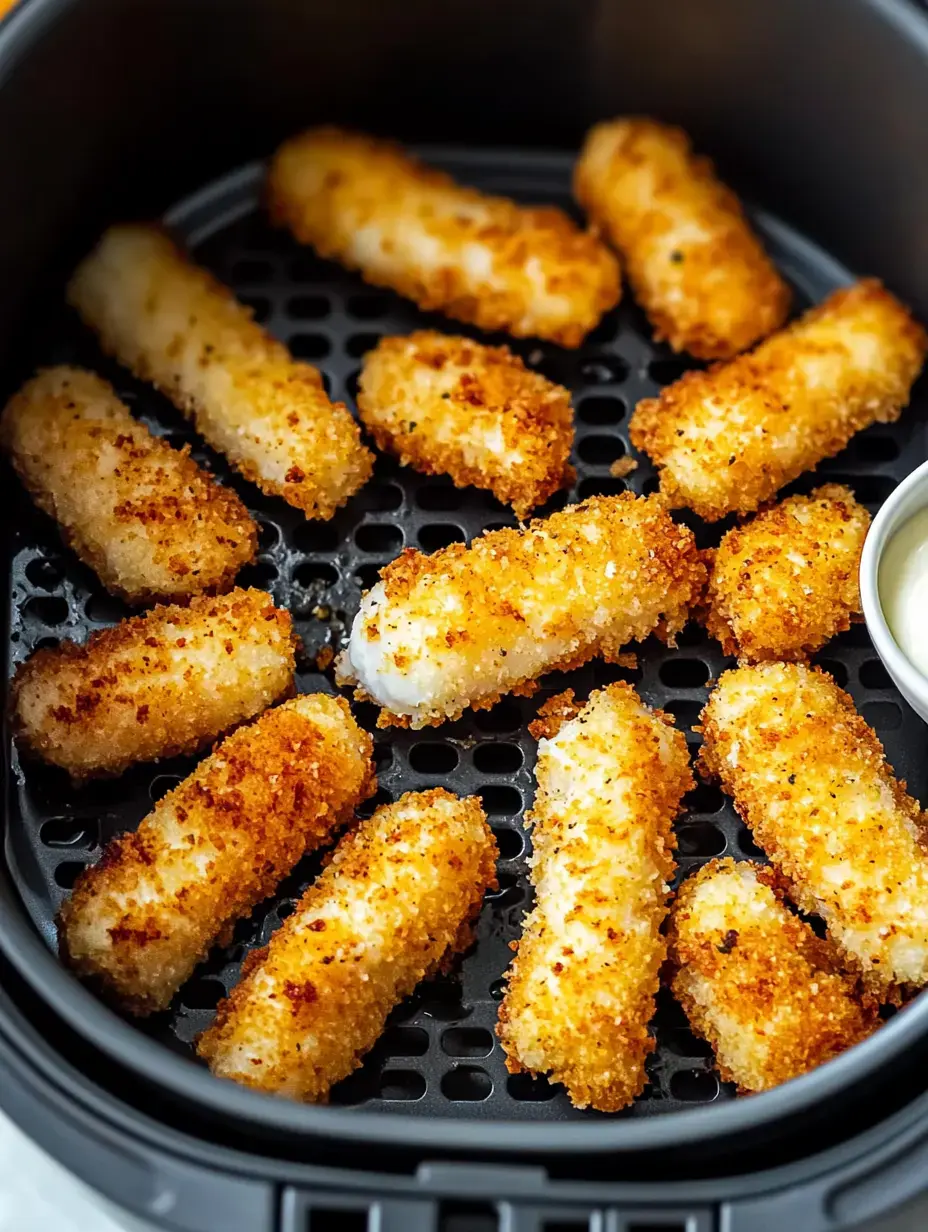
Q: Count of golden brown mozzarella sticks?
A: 14